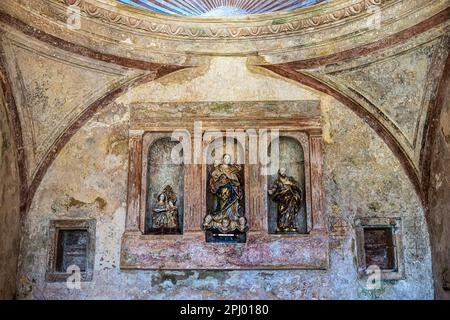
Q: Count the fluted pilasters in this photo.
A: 4